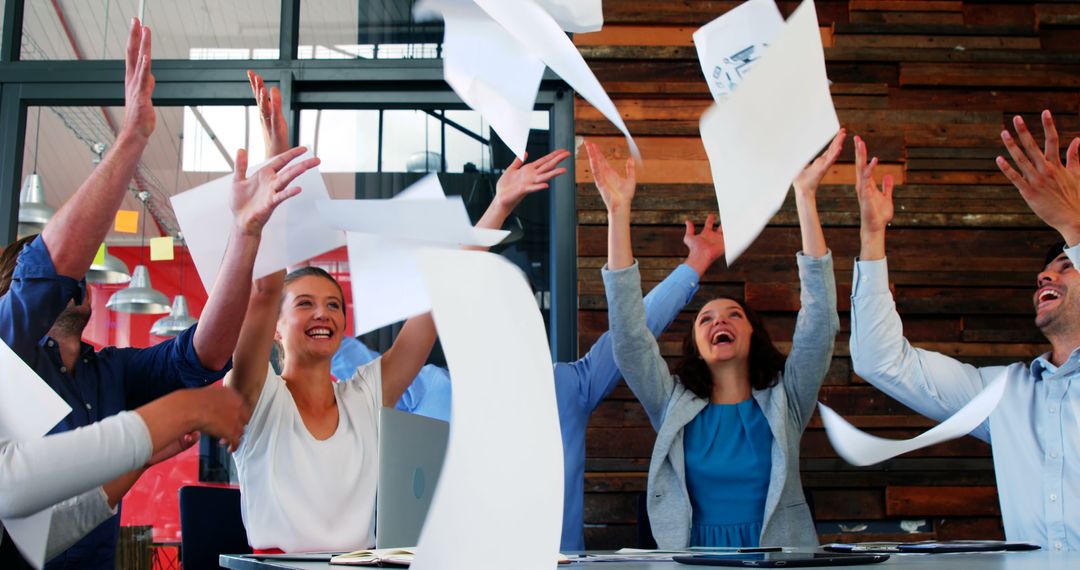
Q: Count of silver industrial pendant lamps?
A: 4